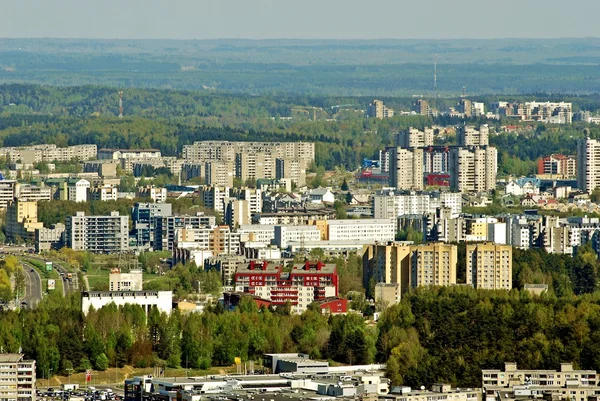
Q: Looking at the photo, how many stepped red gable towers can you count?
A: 2